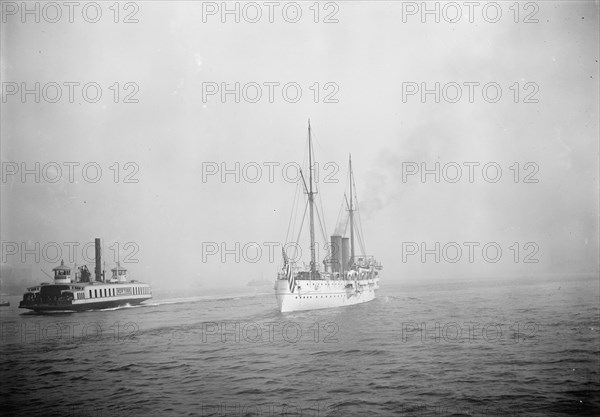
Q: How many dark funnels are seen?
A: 3